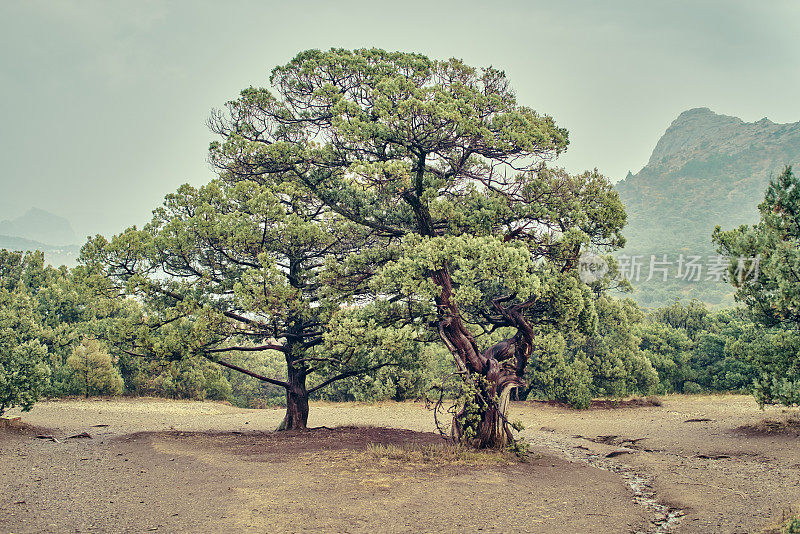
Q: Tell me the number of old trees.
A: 2